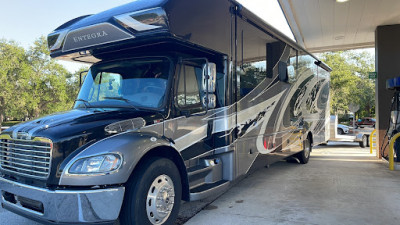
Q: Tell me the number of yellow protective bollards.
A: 2